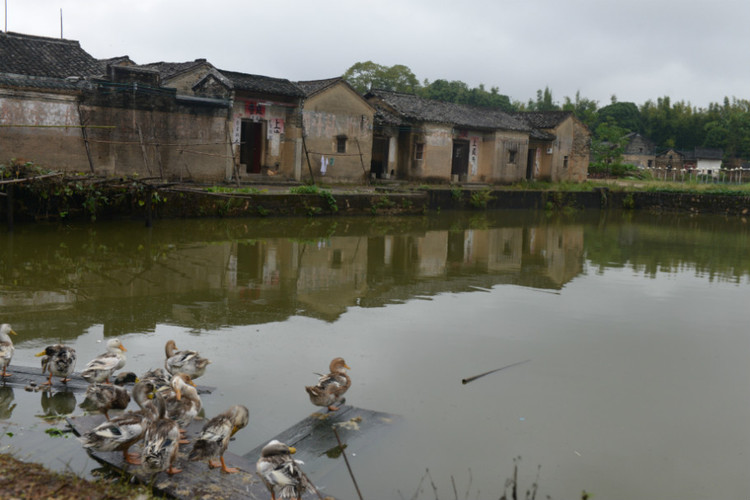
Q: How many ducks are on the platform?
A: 12